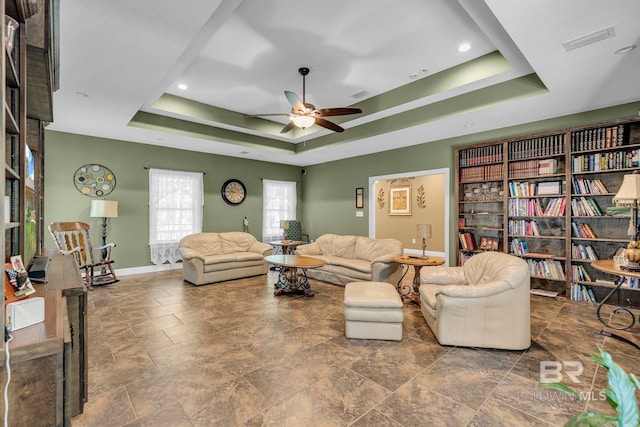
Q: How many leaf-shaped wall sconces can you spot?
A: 2